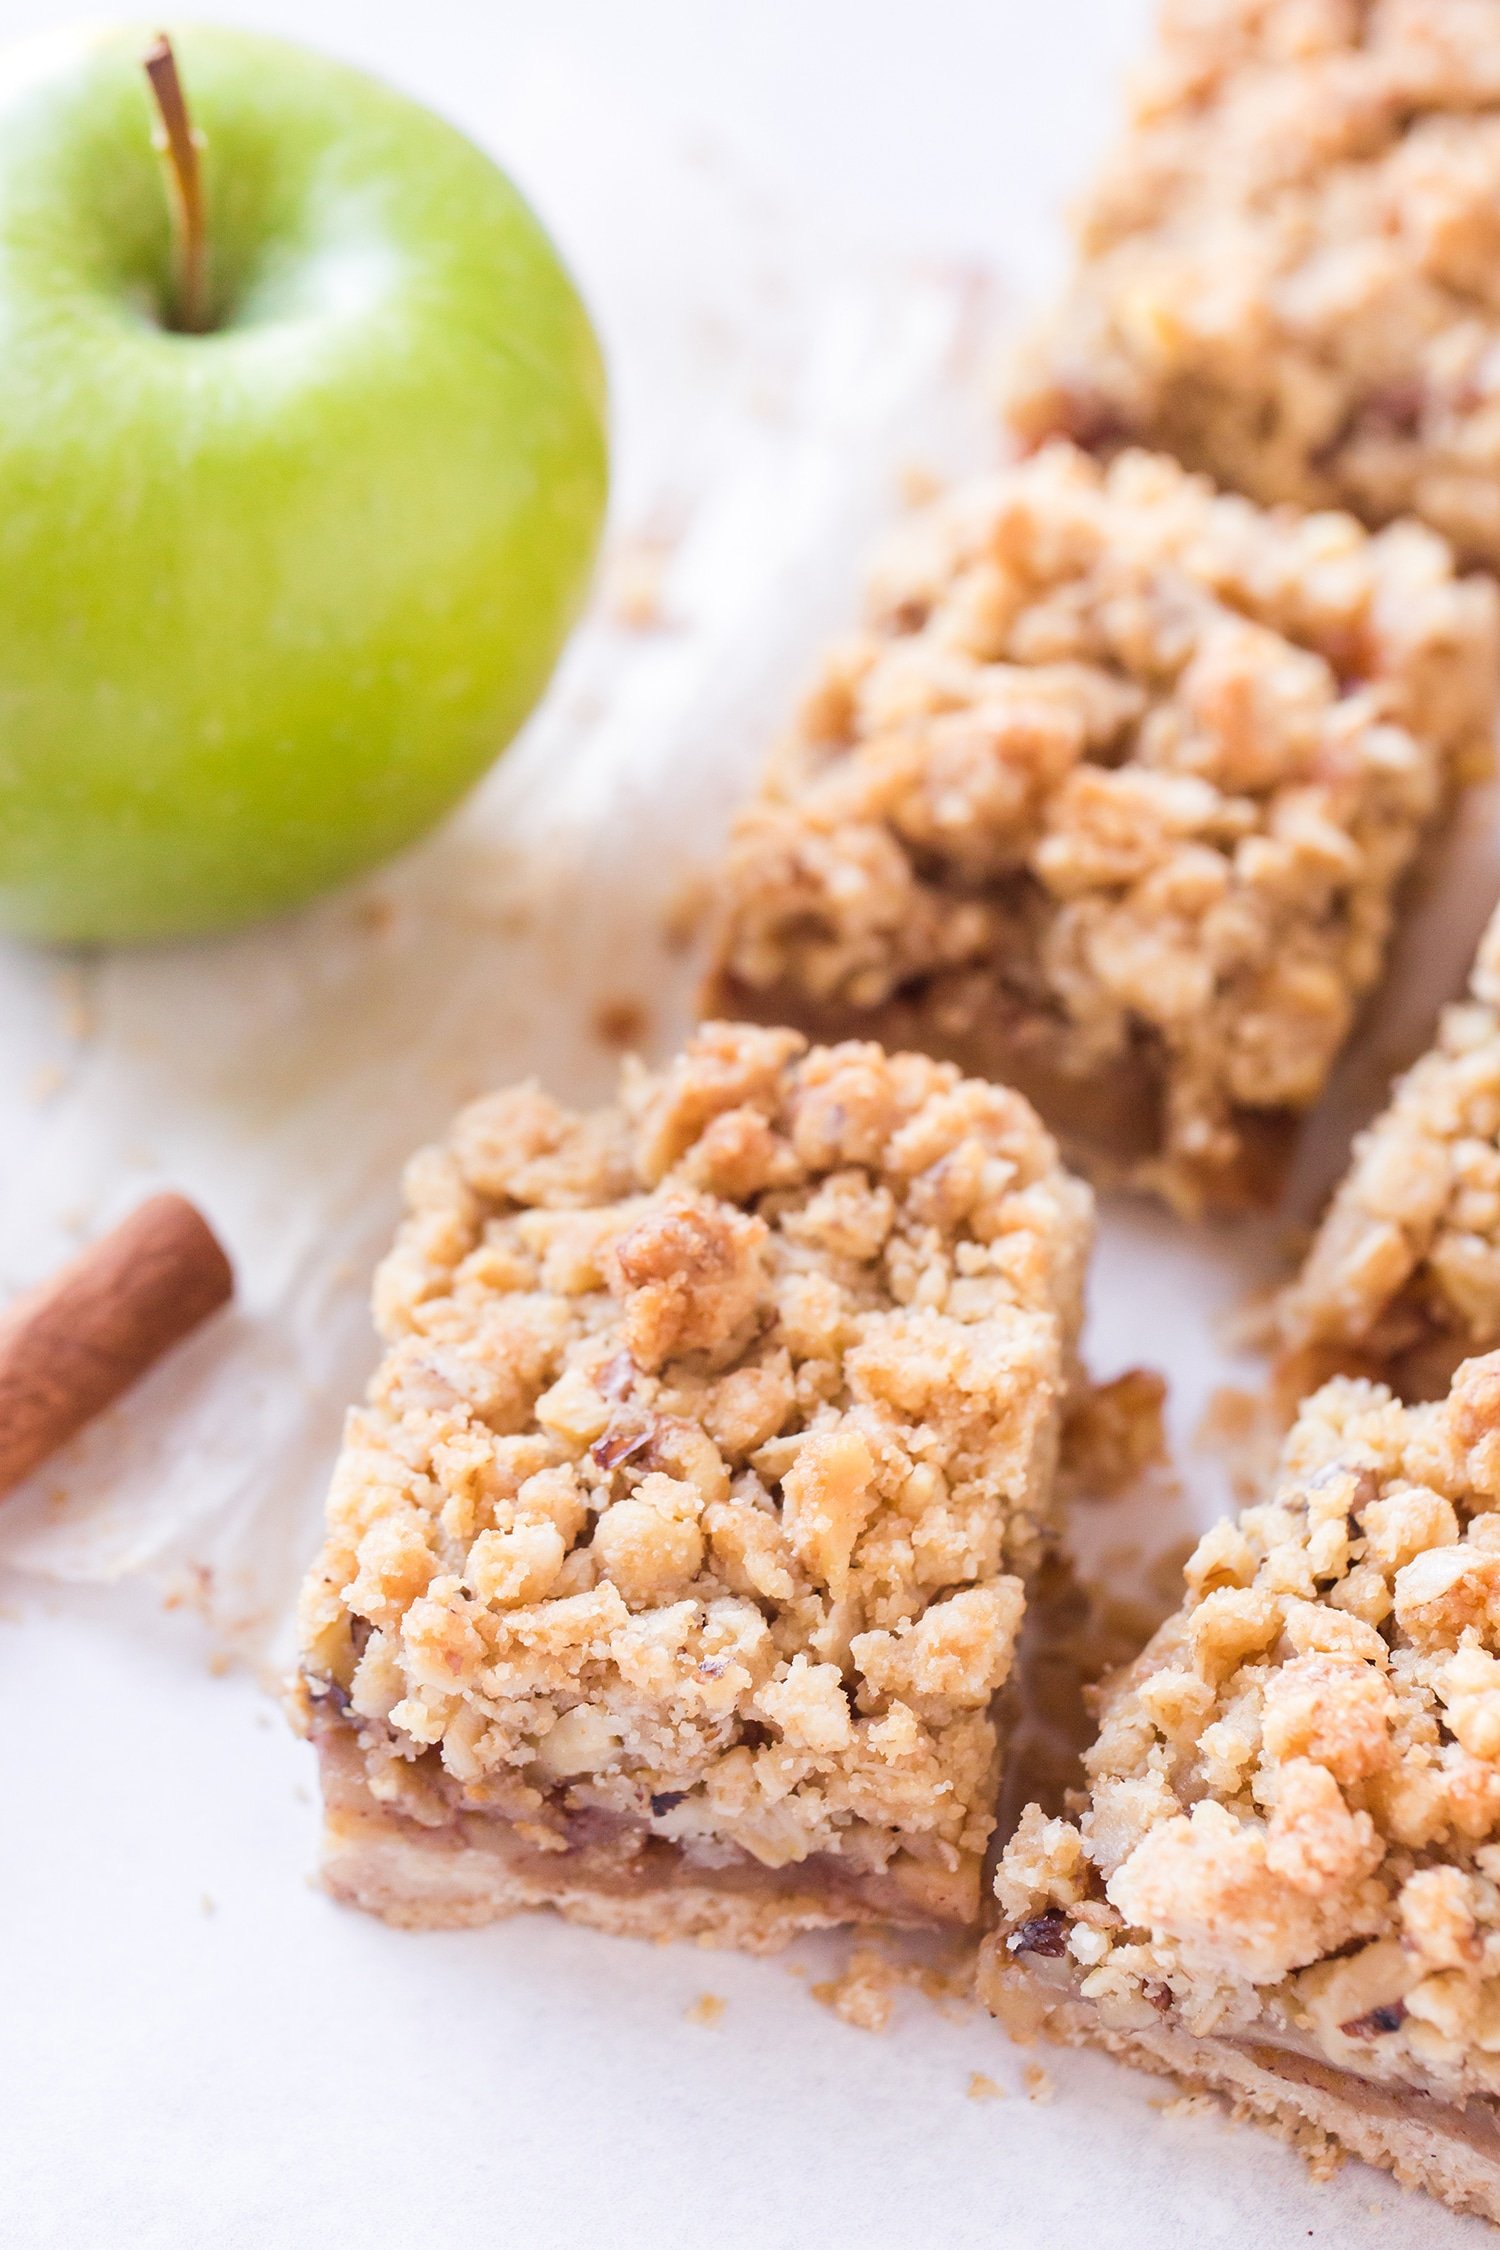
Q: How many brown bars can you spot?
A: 5